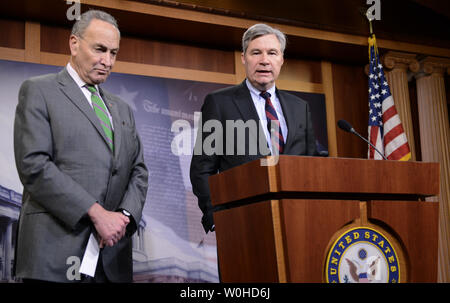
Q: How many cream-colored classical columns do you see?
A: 2